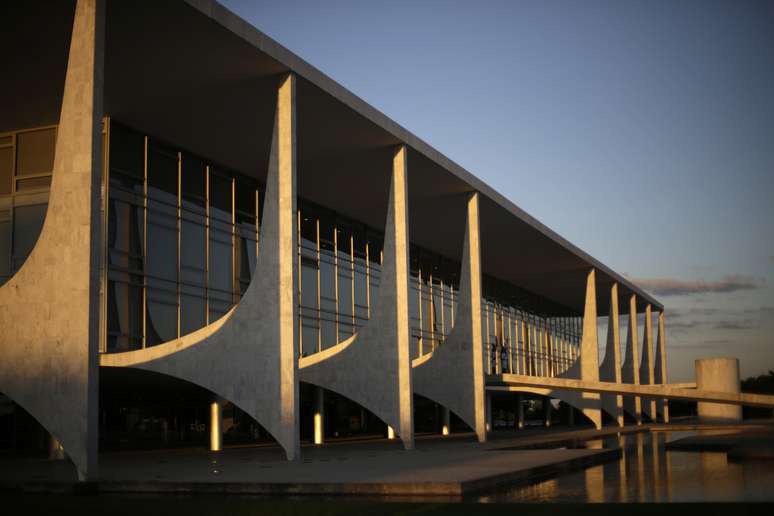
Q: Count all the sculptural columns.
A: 9